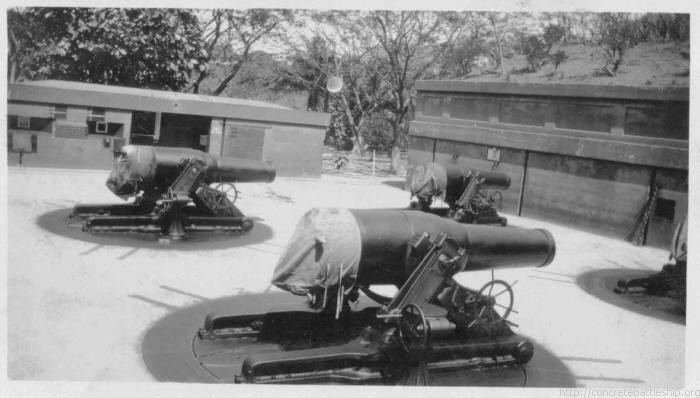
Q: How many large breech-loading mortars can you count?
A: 4